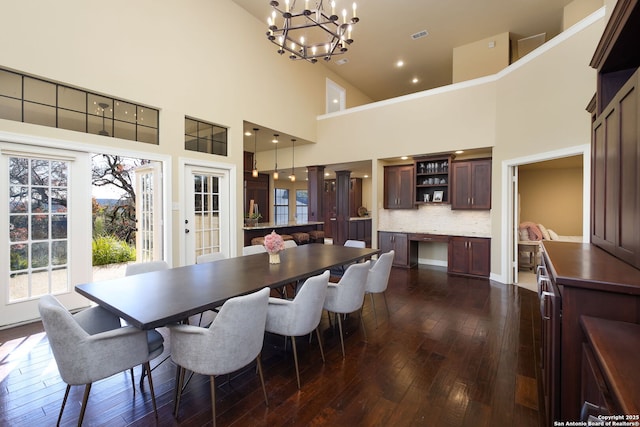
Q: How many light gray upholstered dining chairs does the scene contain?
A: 10